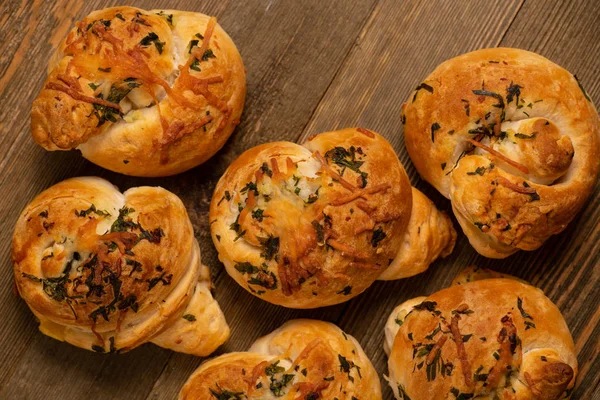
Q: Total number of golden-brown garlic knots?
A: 6